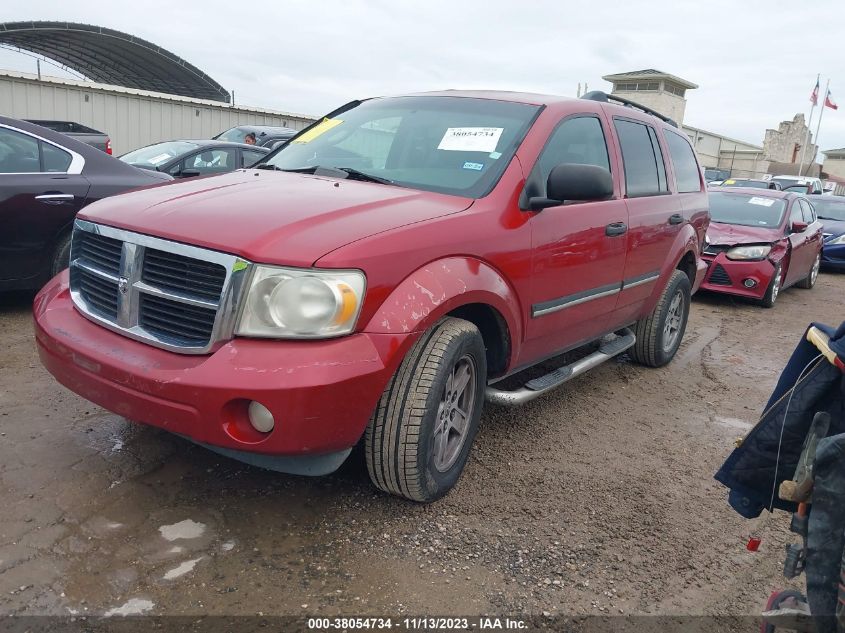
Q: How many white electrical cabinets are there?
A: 0